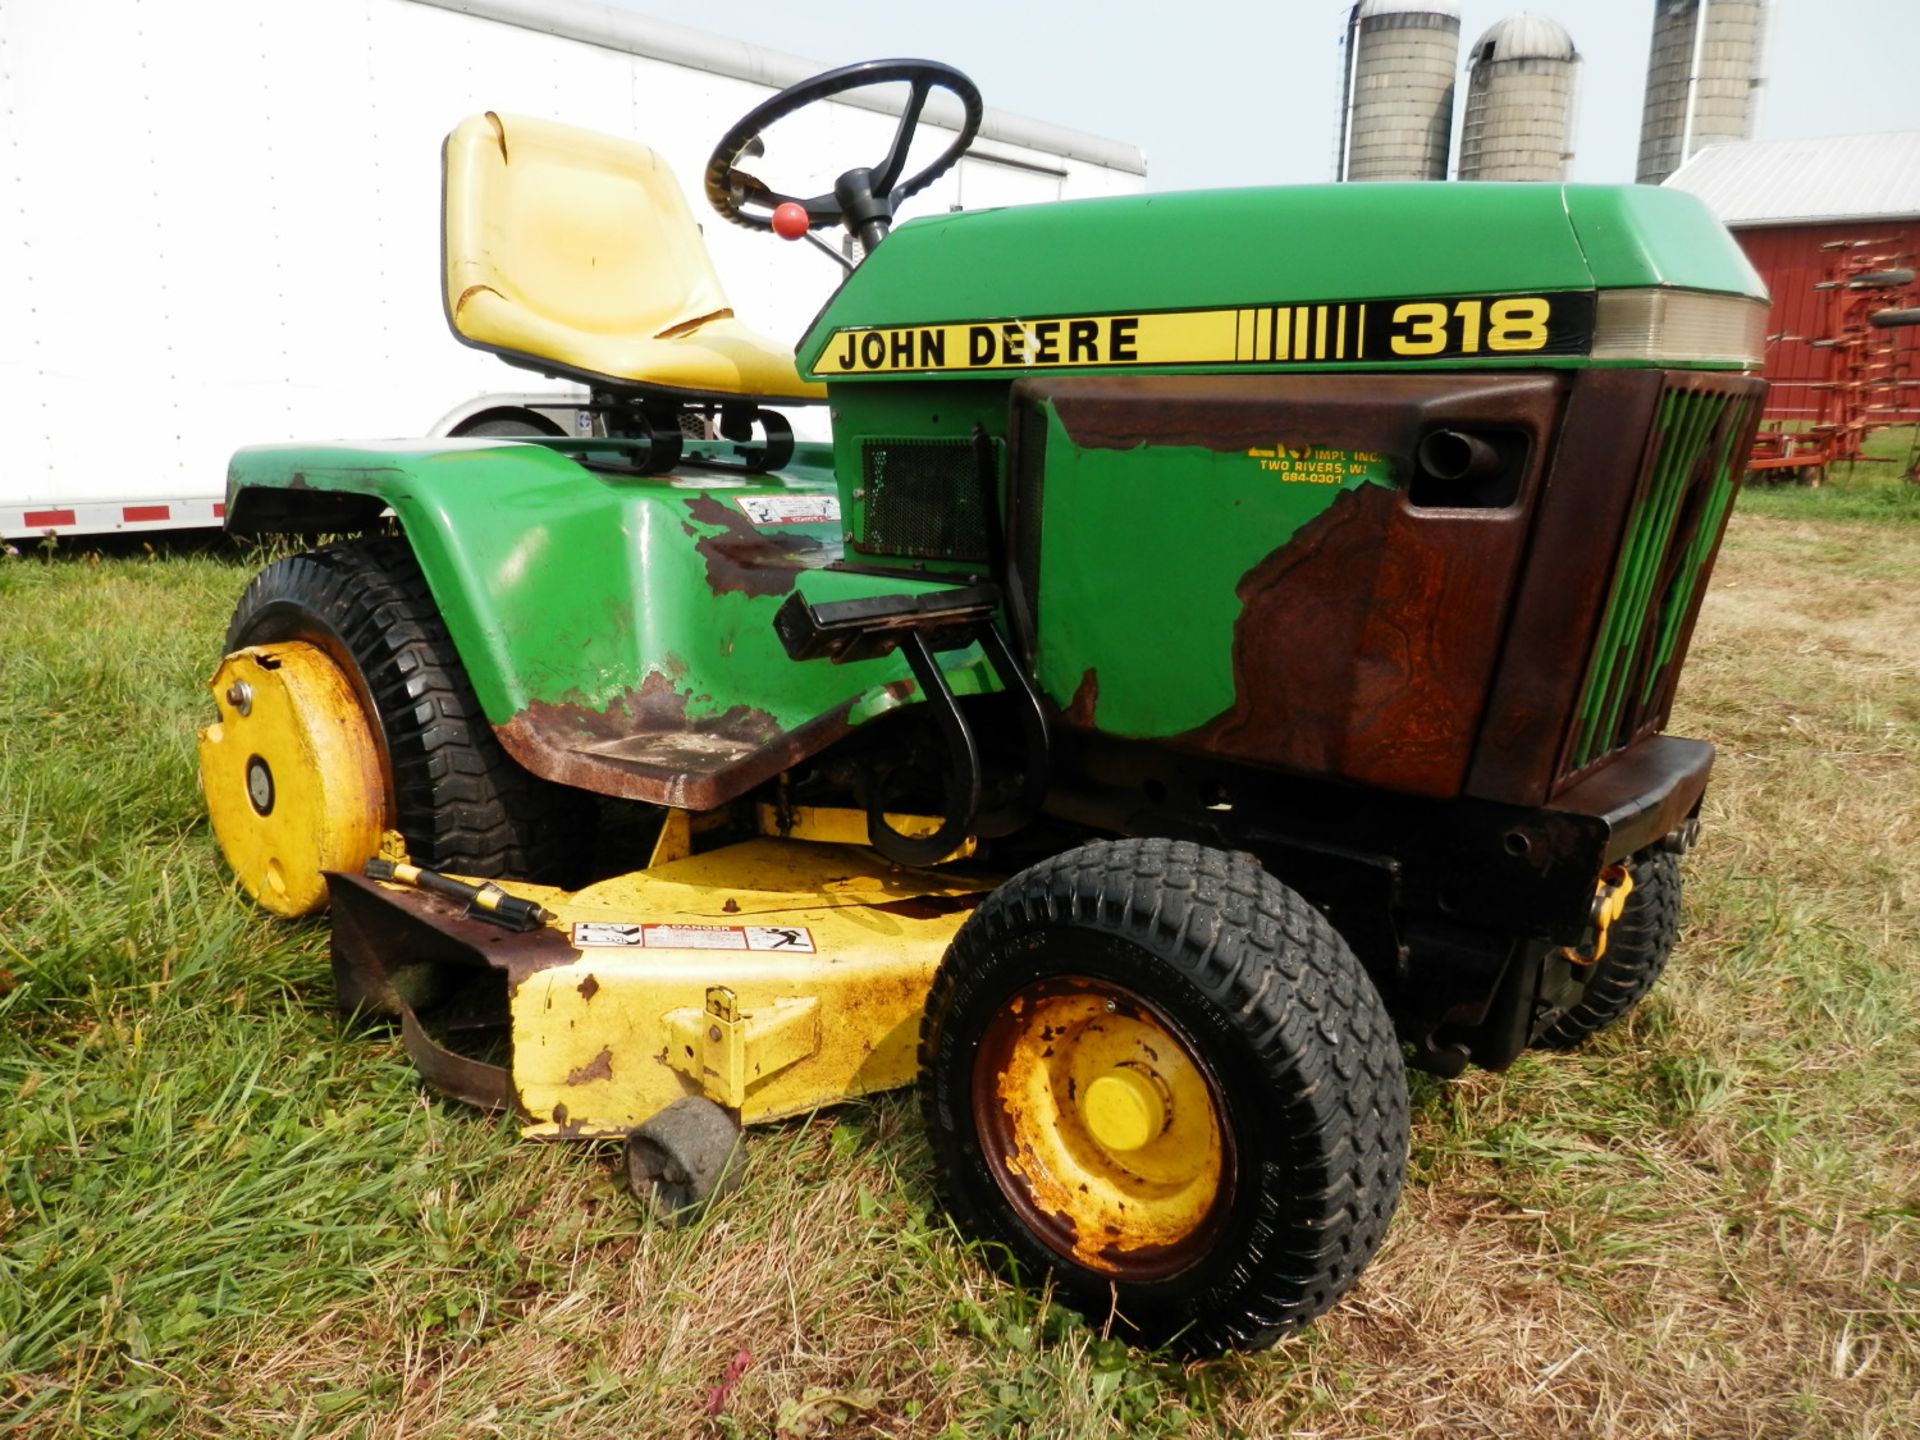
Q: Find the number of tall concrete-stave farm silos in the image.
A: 3